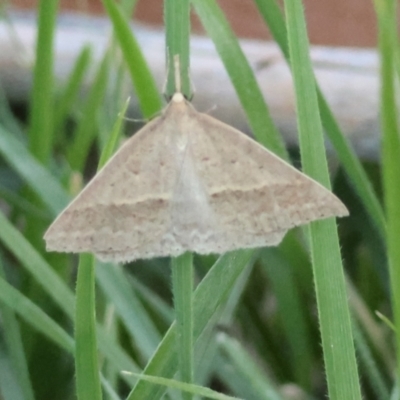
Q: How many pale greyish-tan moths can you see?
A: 1